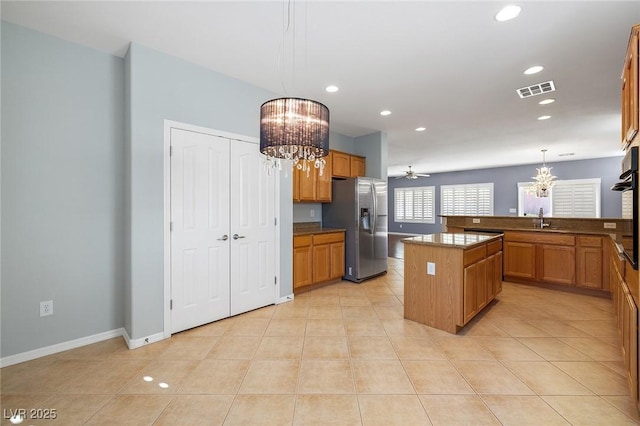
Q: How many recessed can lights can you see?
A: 7